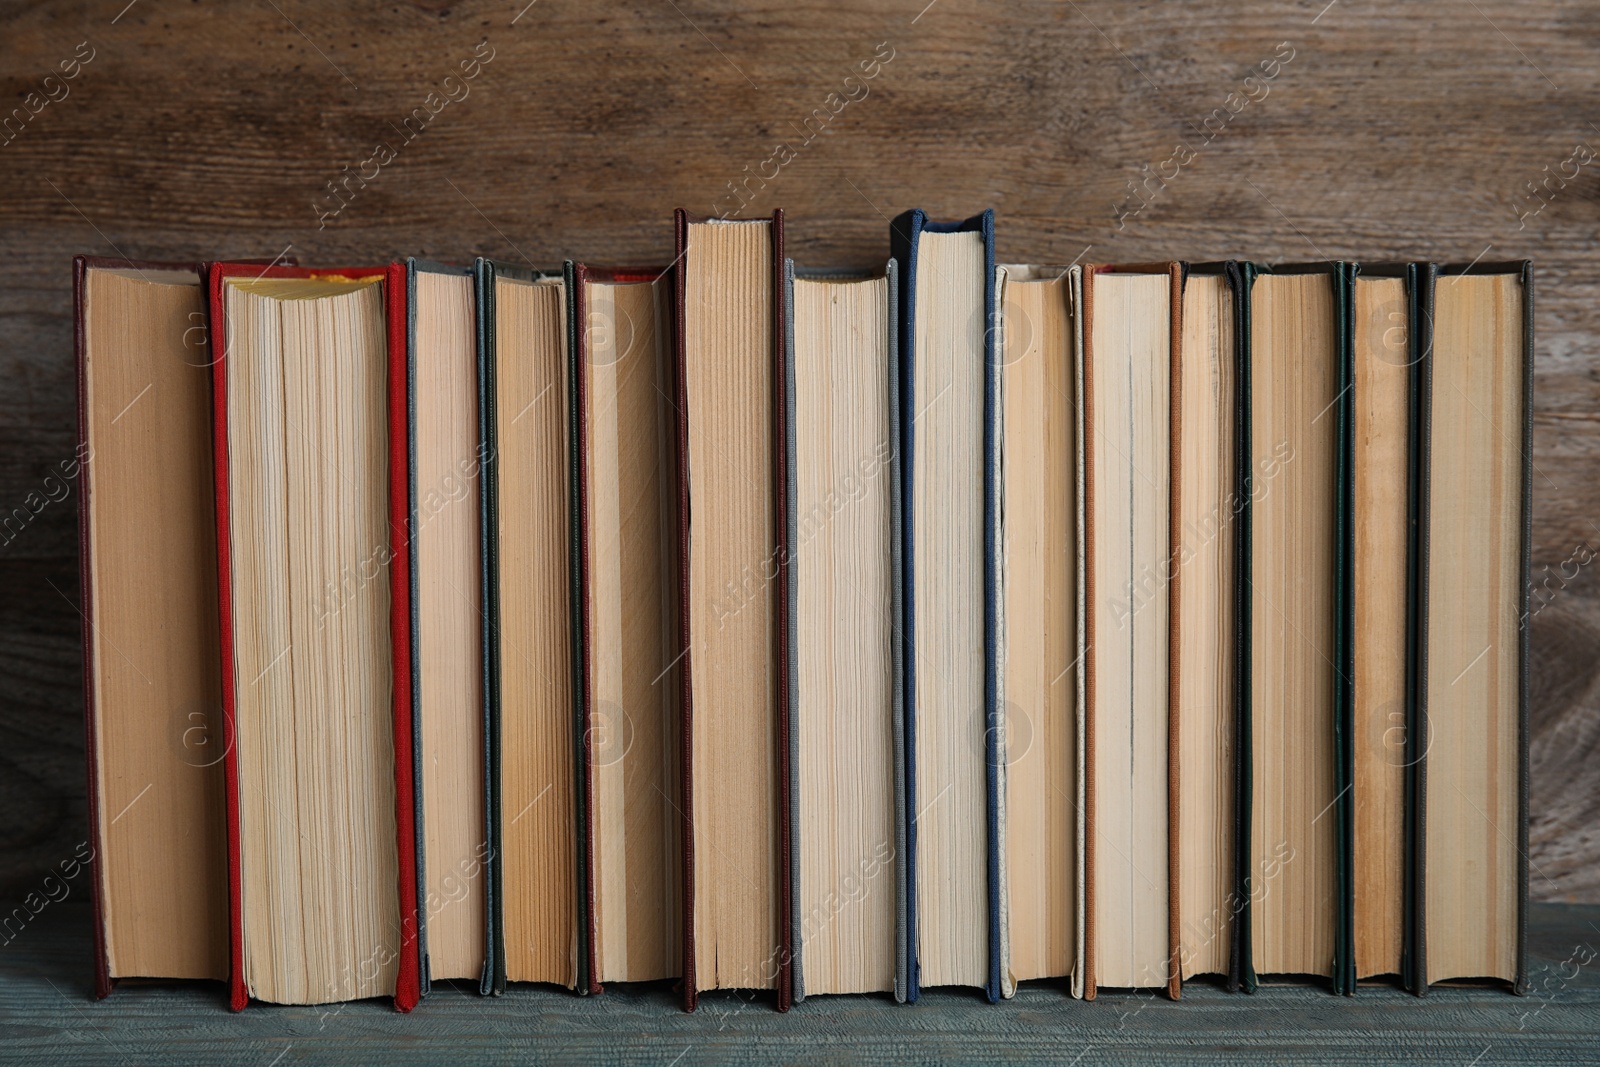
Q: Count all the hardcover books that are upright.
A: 14